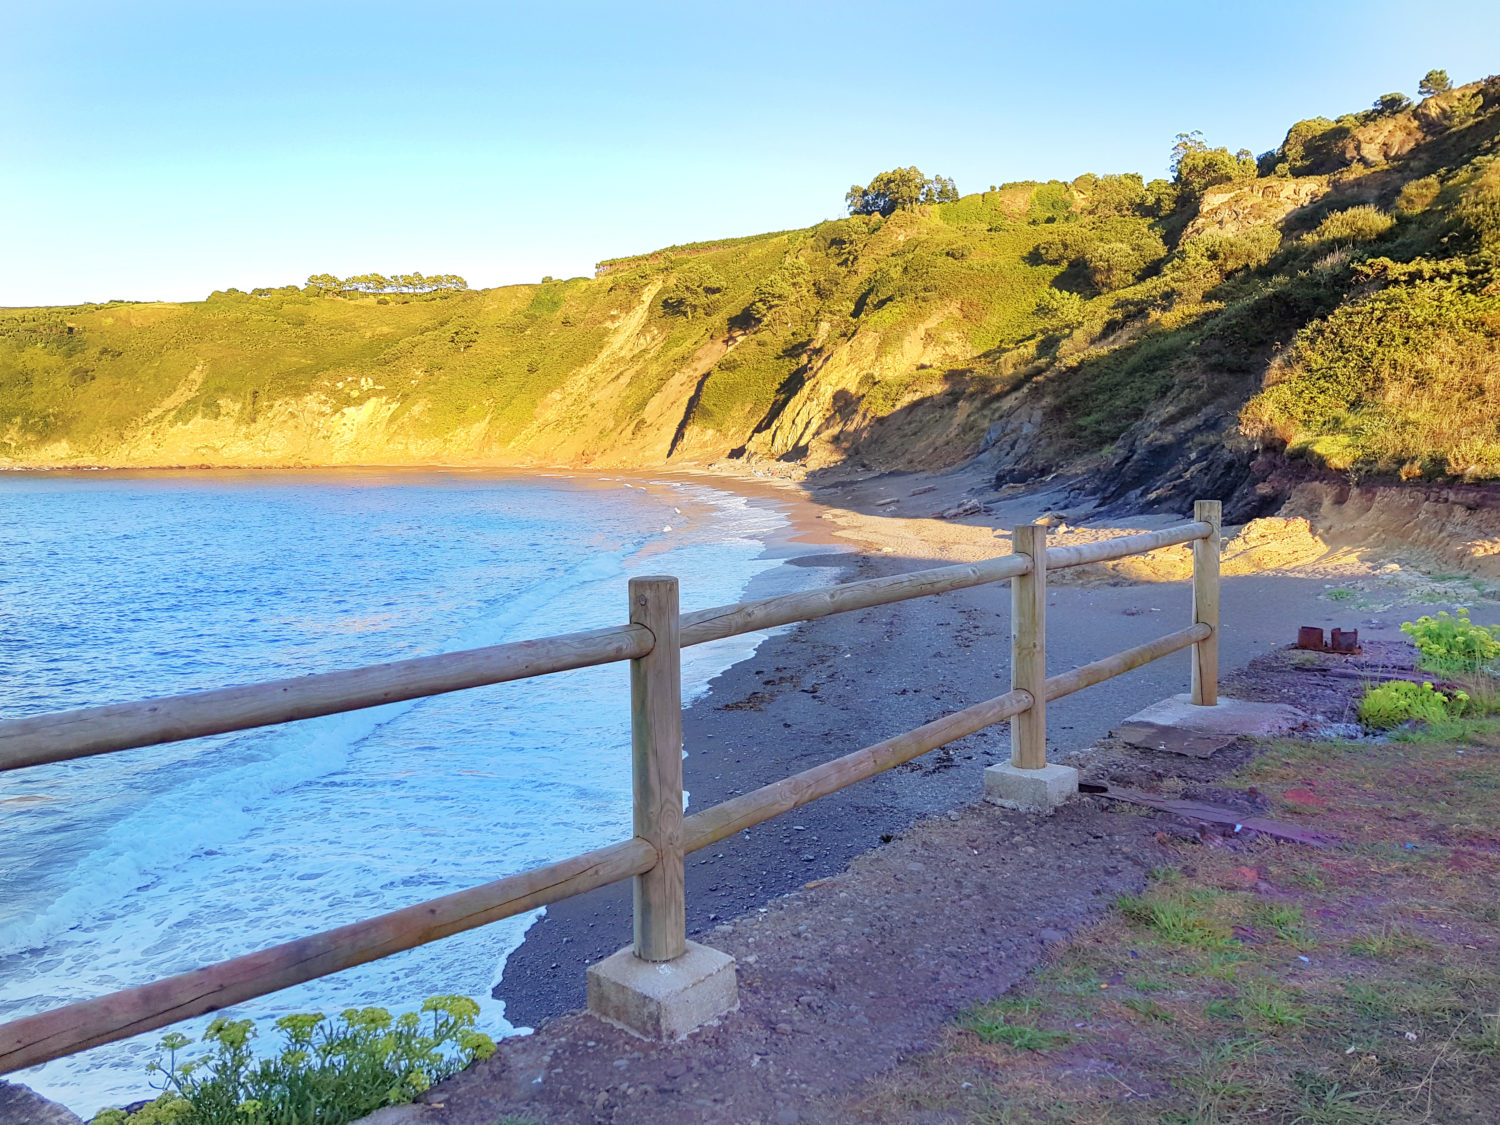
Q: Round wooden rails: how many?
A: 6